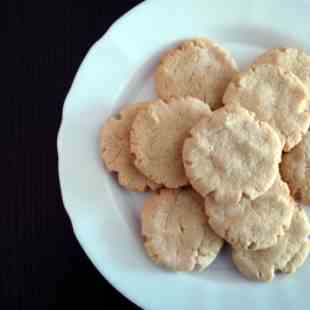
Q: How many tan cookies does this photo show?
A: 10